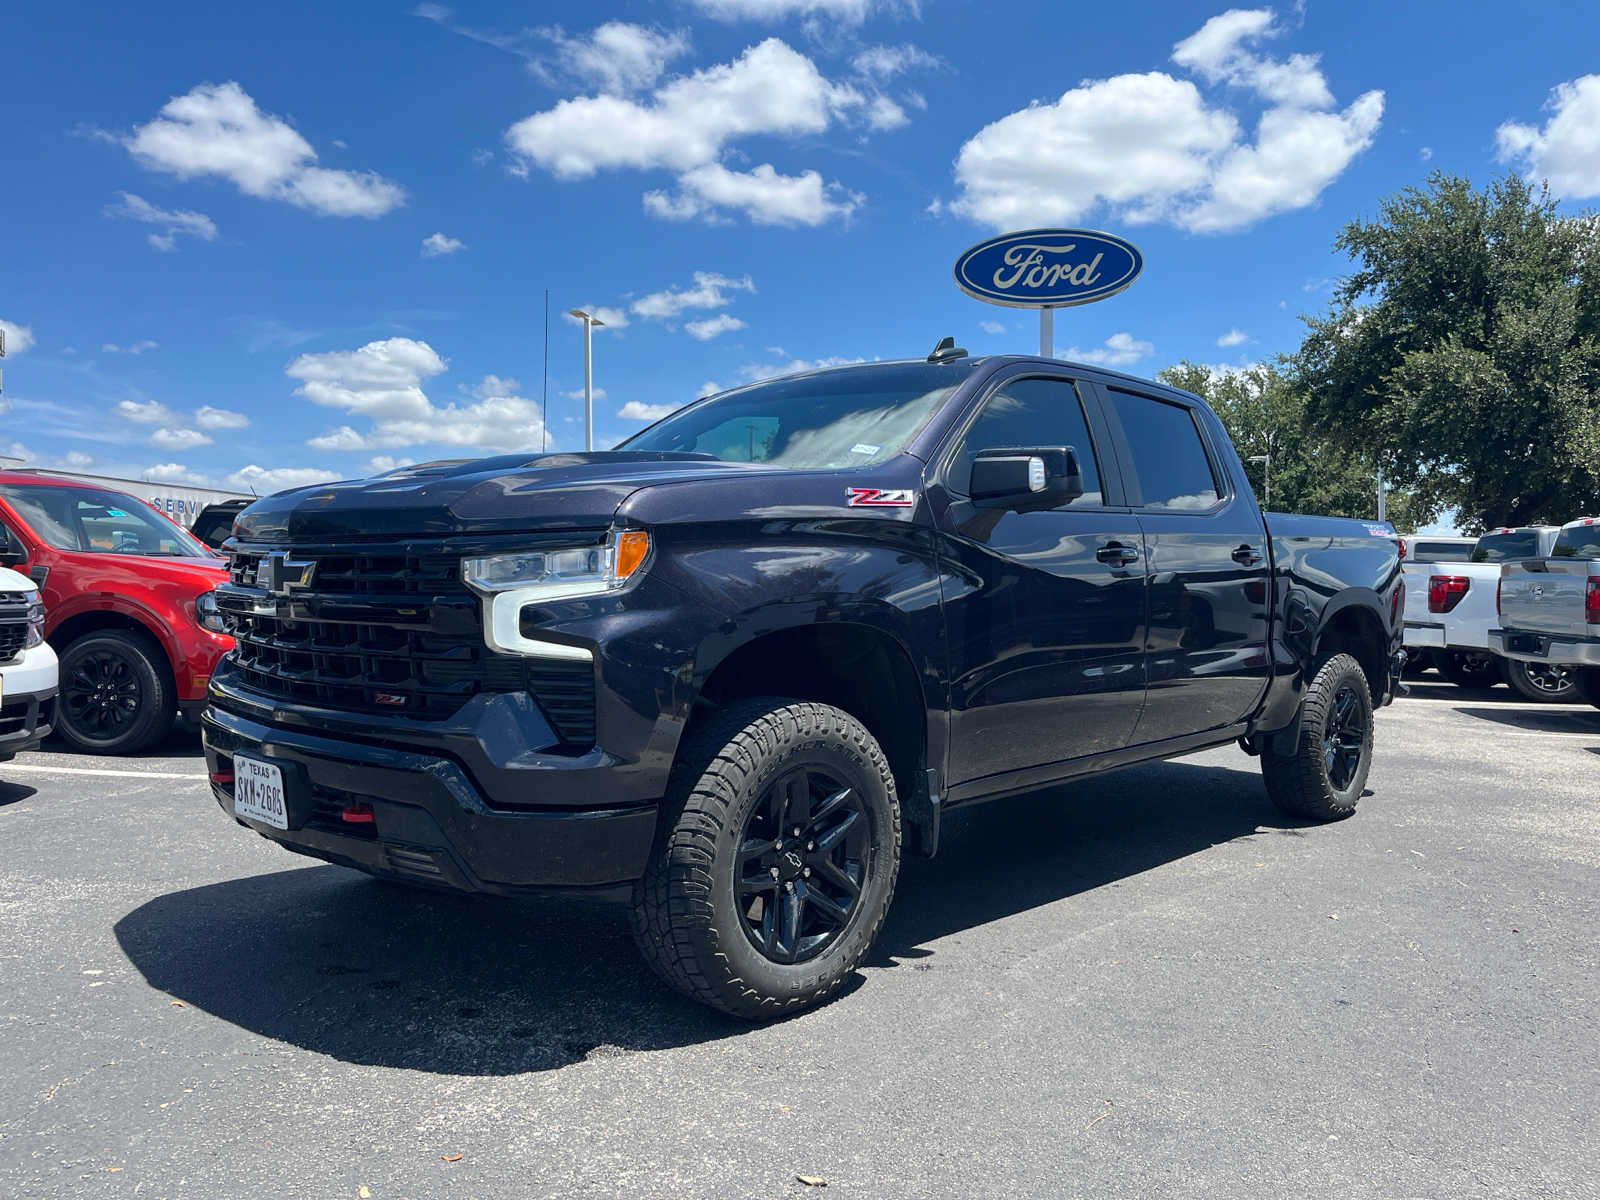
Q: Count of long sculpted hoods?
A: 1